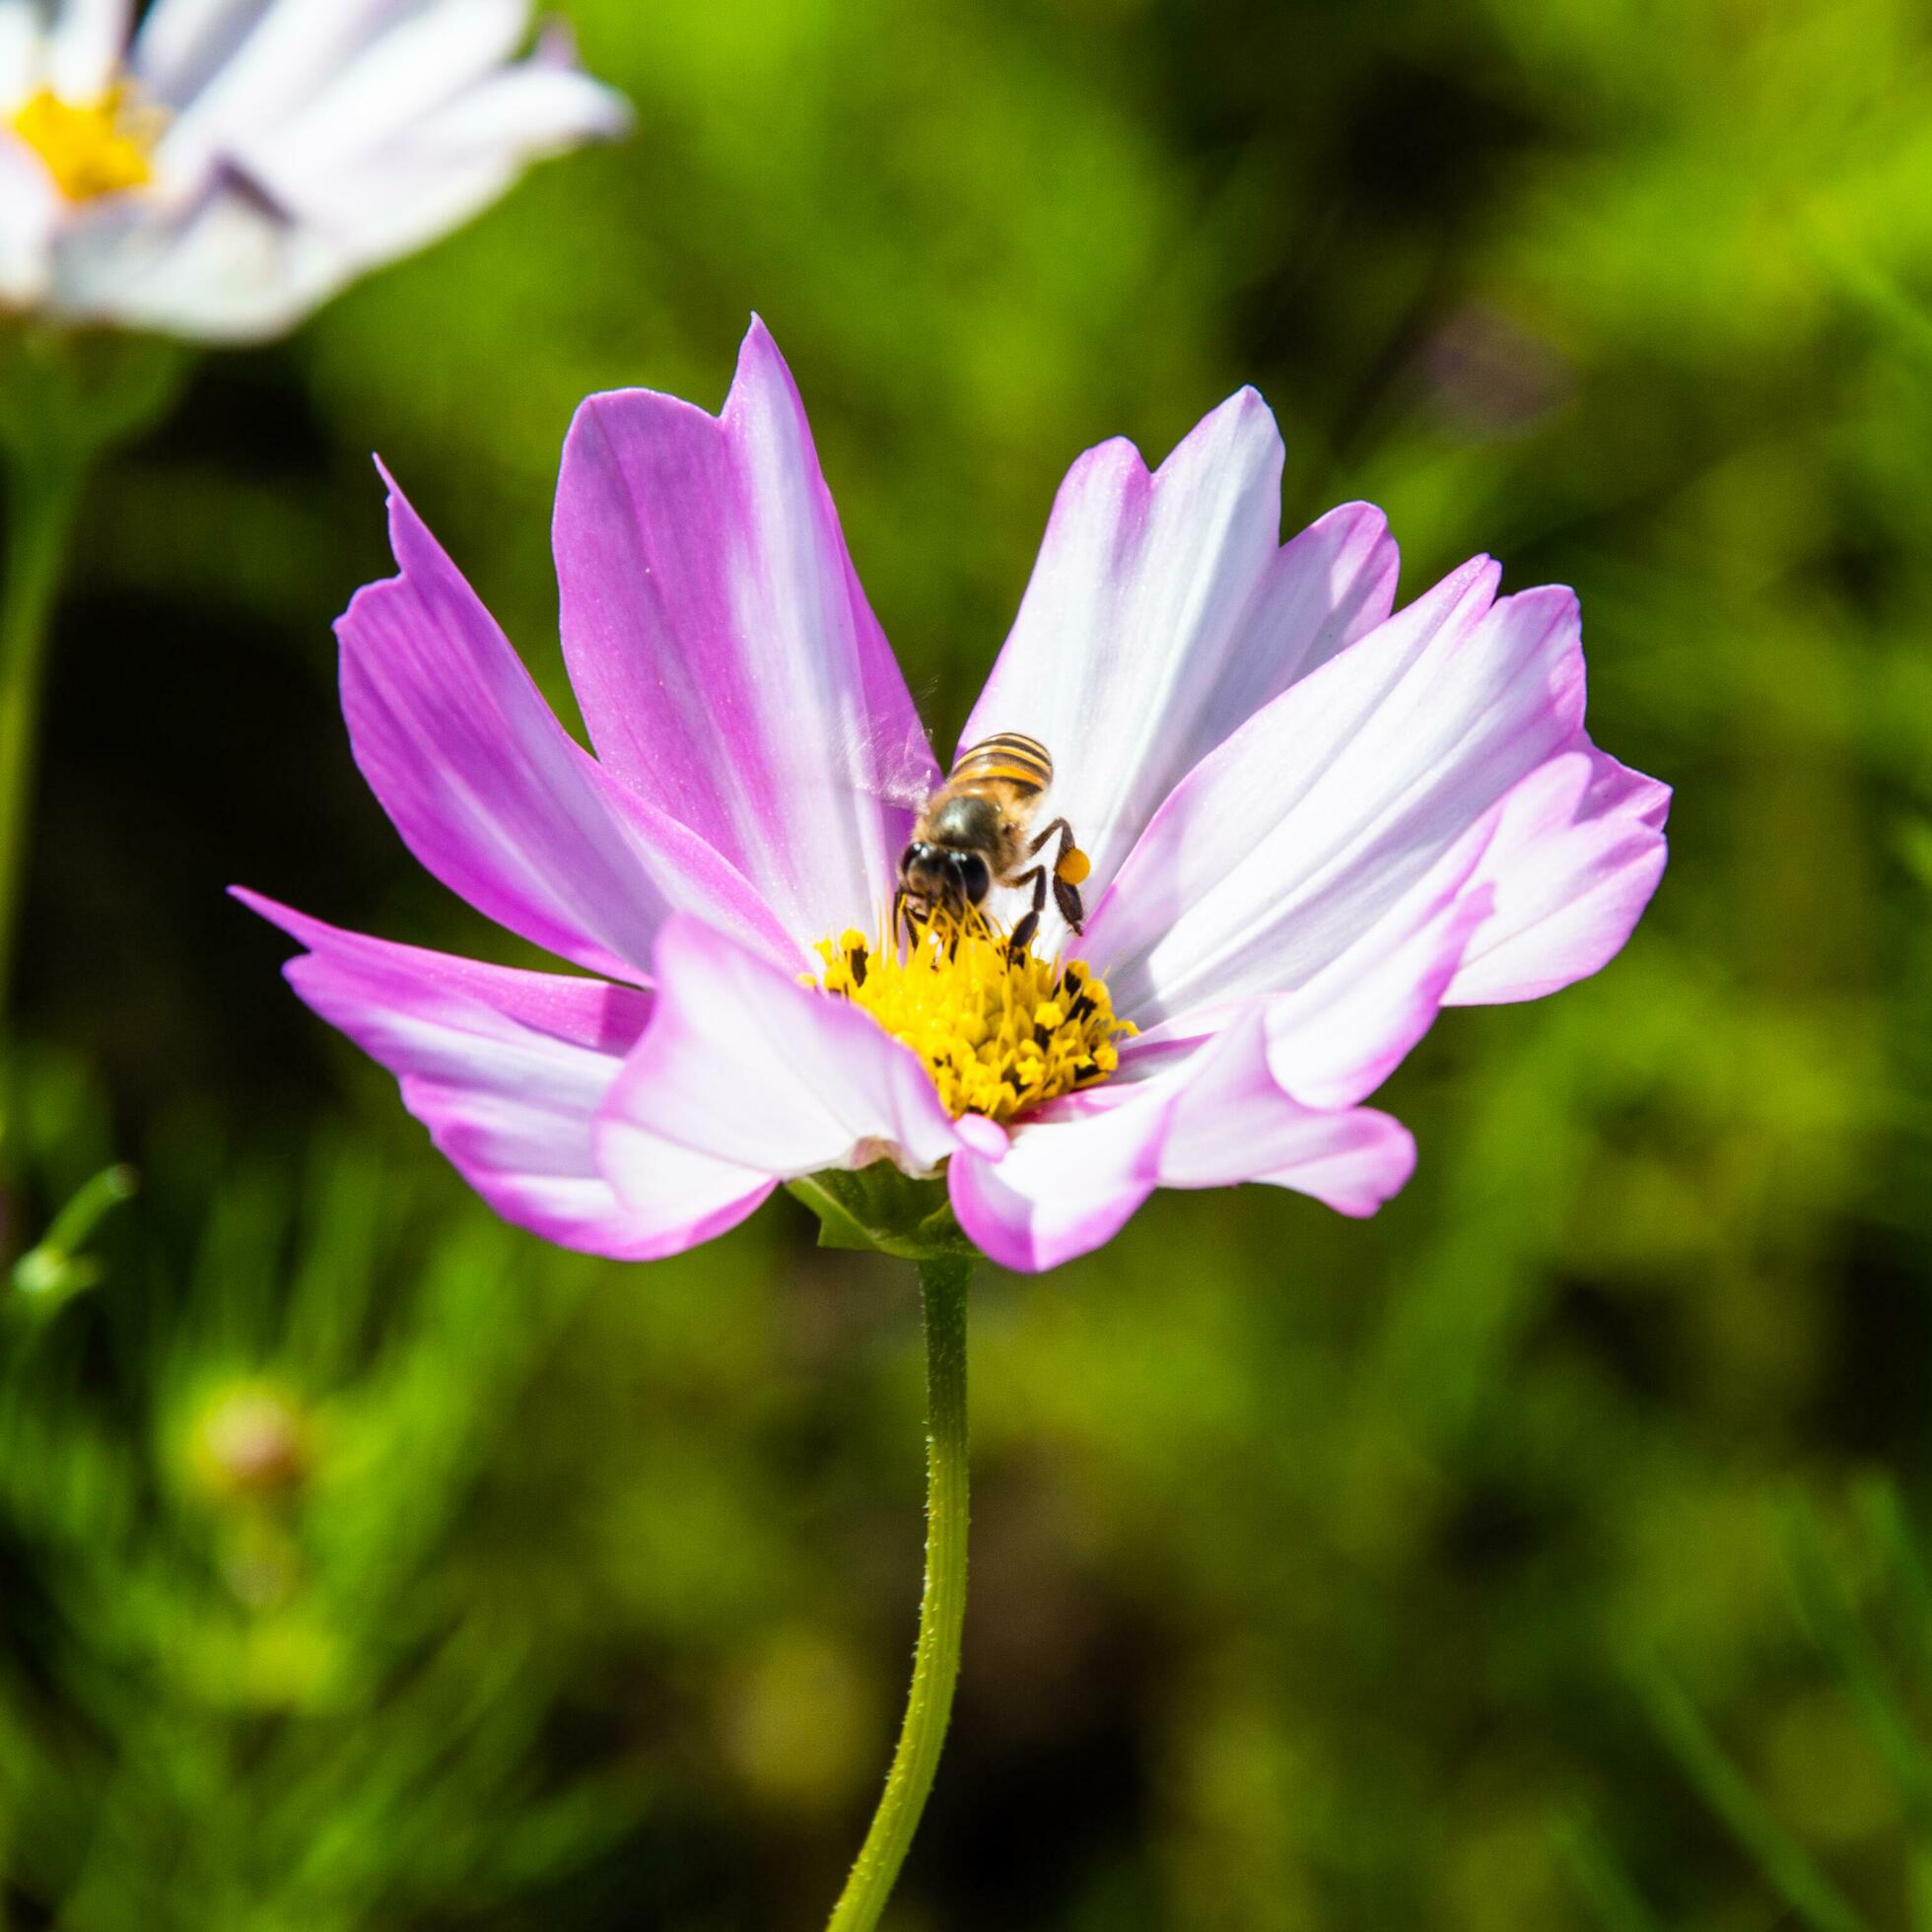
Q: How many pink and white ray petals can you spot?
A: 8